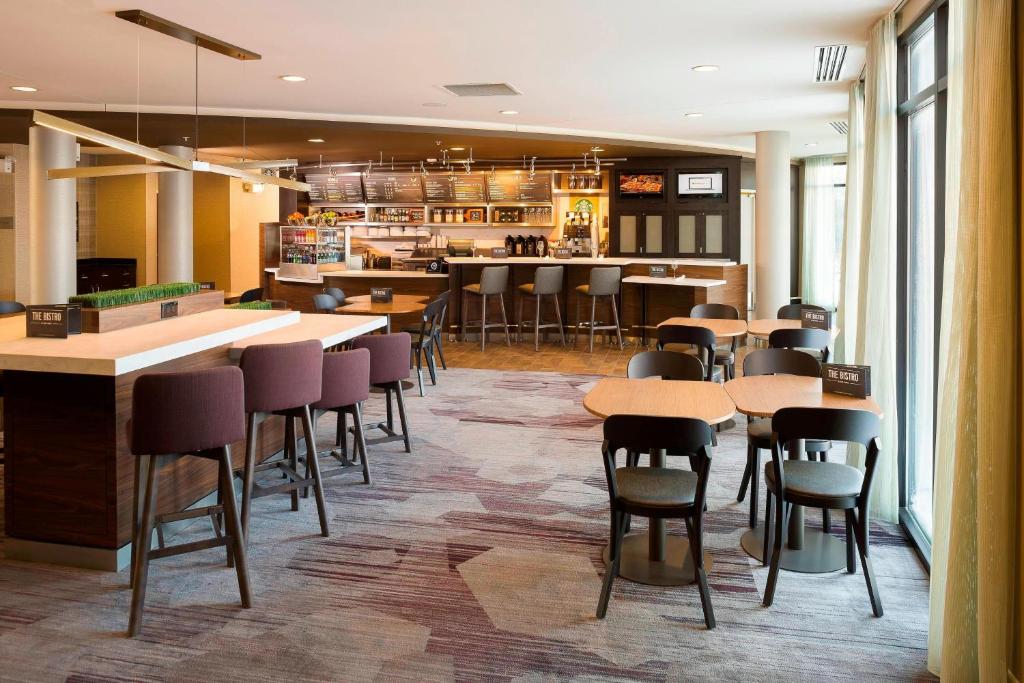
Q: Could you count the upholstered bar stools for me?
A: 7